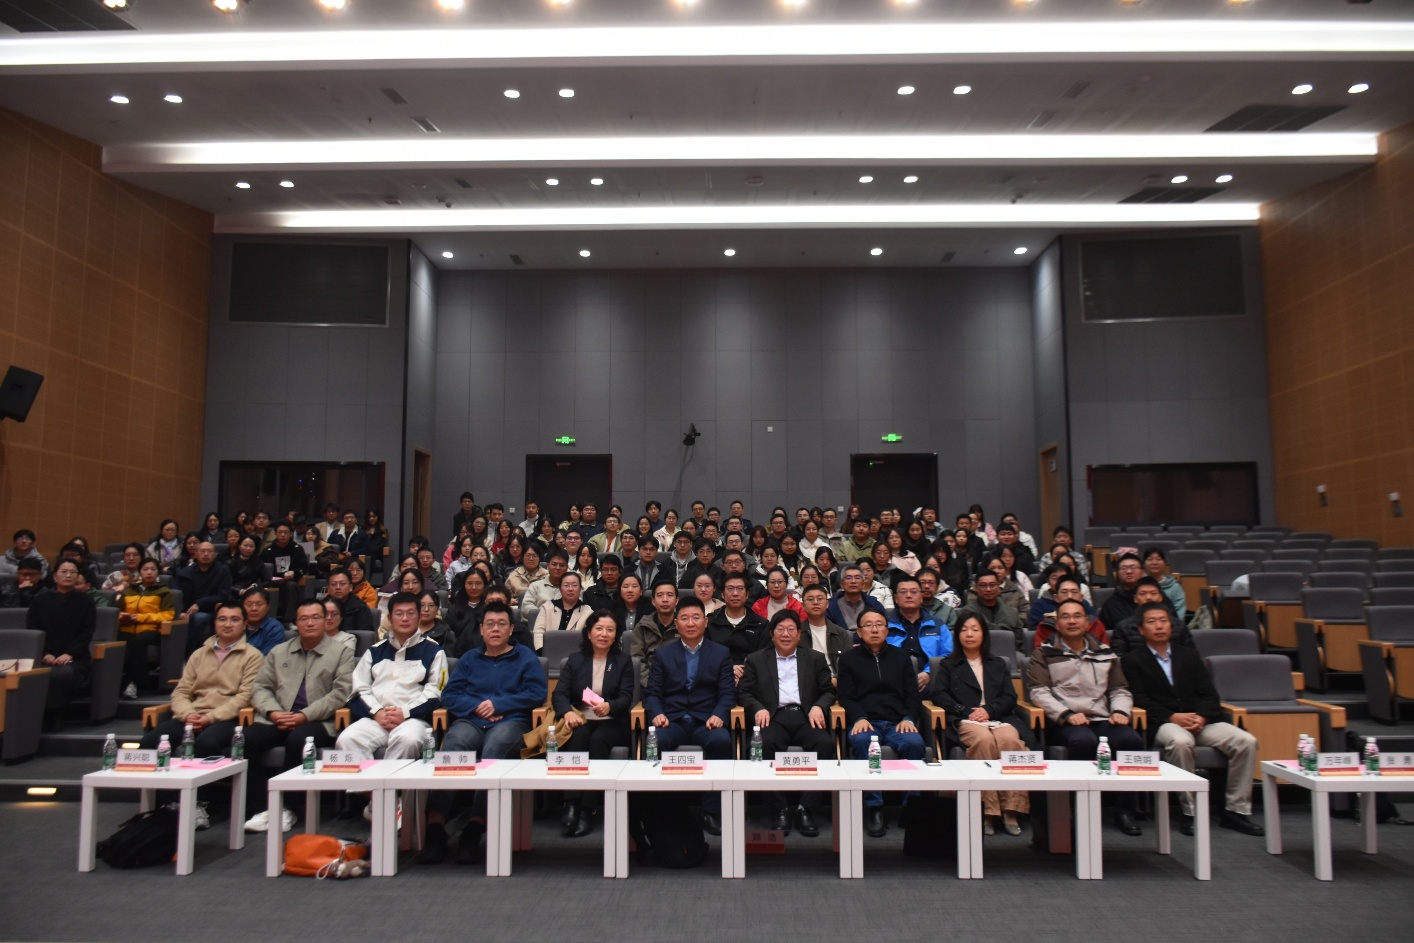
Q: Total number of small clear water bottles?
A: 14